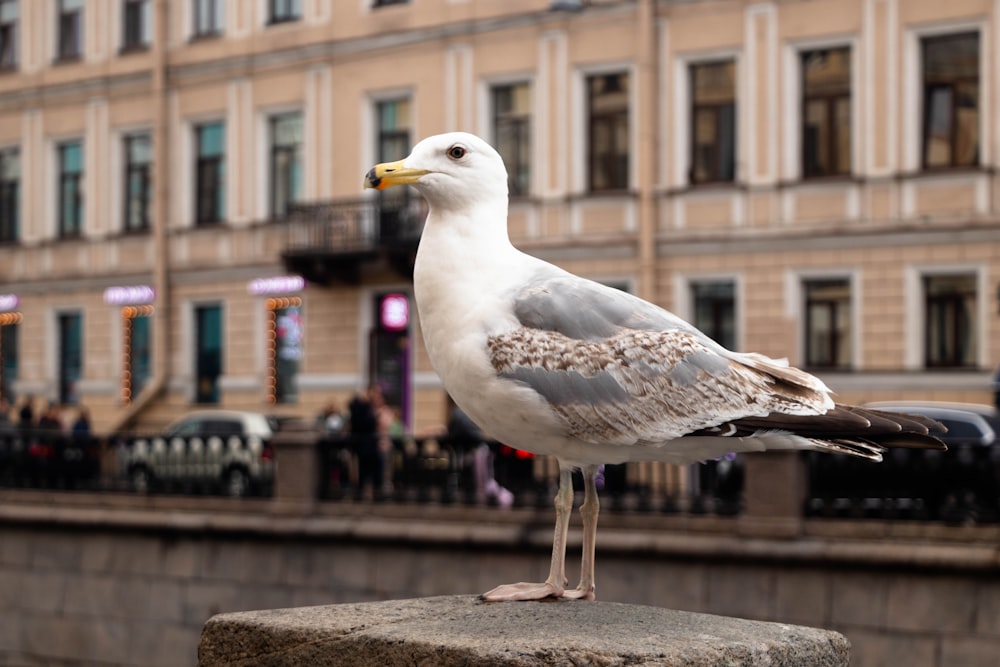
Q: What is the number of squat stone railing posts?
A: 2